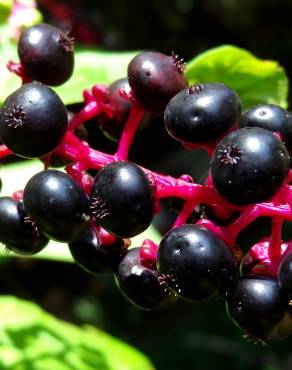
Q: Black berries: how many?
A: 15